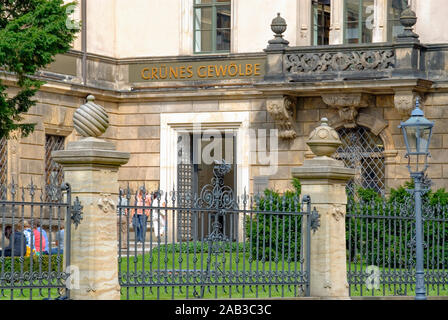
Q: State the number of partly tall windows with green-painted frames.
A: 4